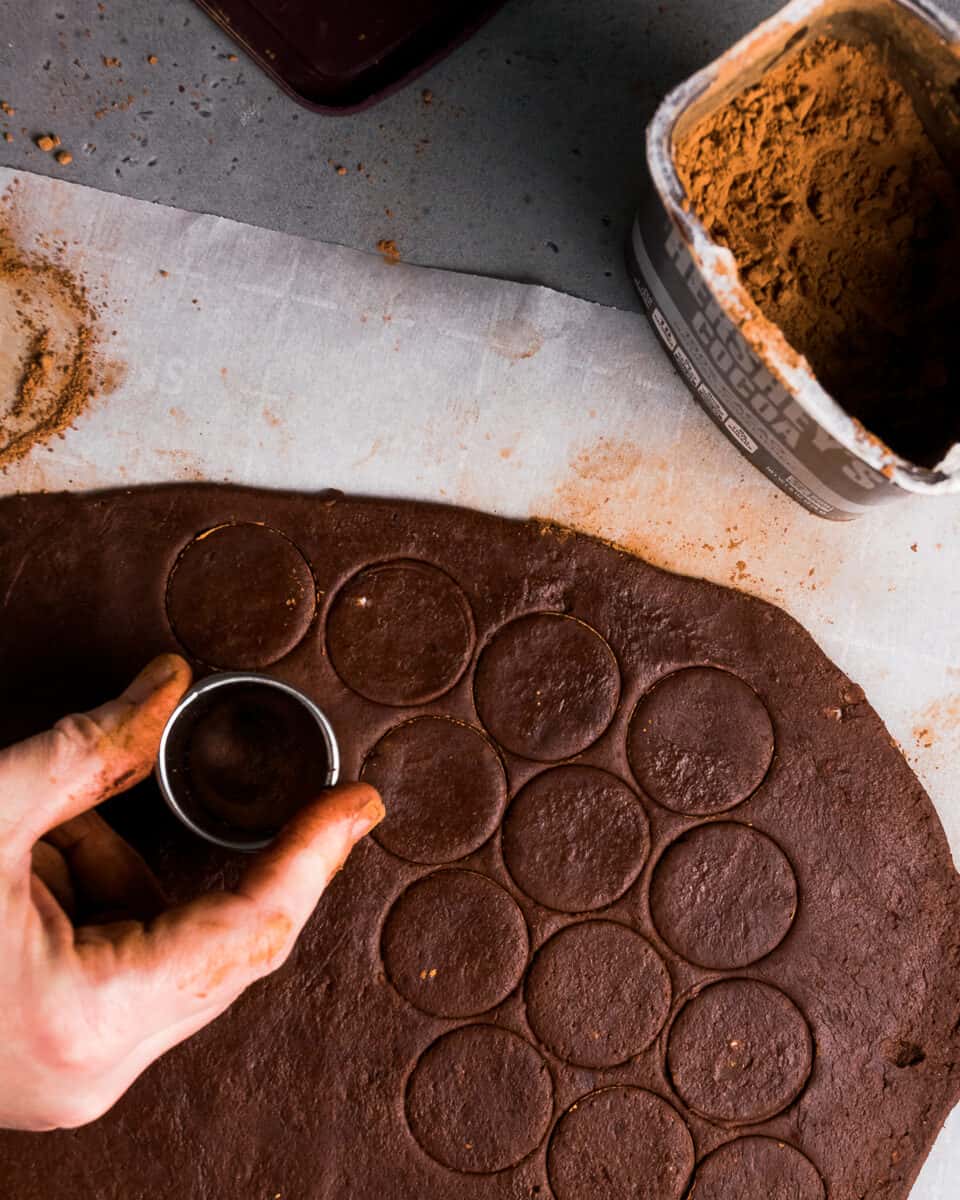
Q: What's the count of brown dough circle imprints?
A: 13